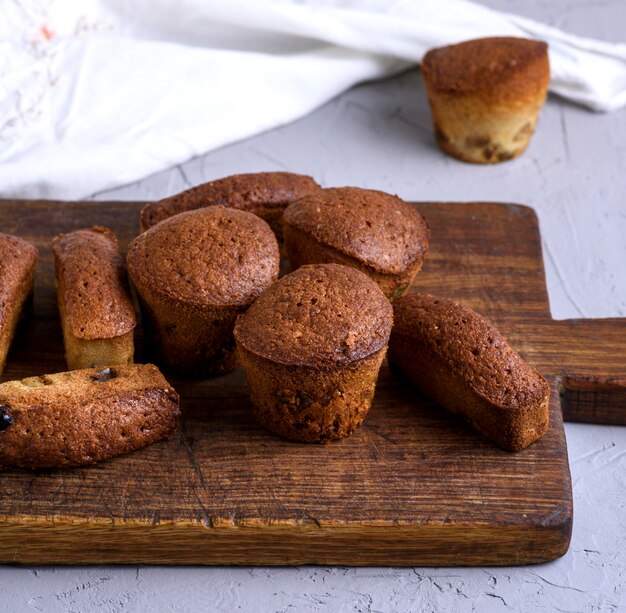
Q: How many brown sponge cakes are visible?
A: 9